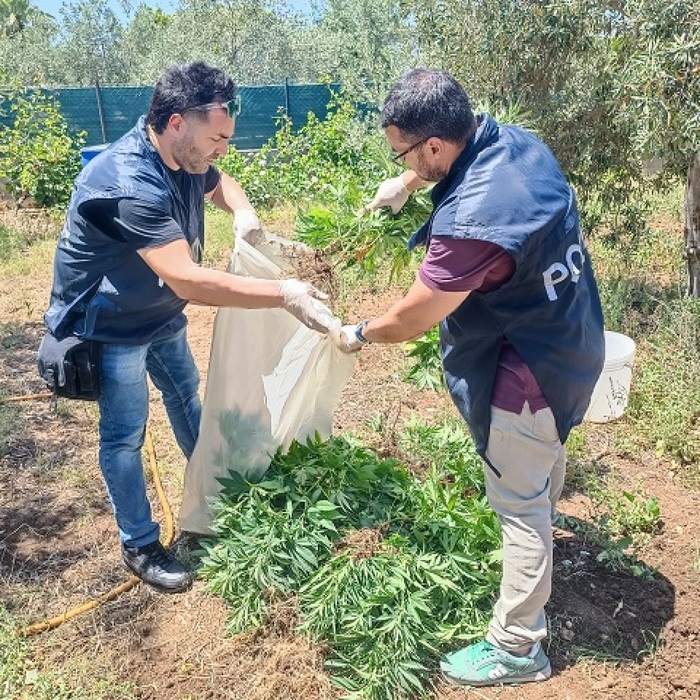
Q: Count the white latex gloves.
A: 4